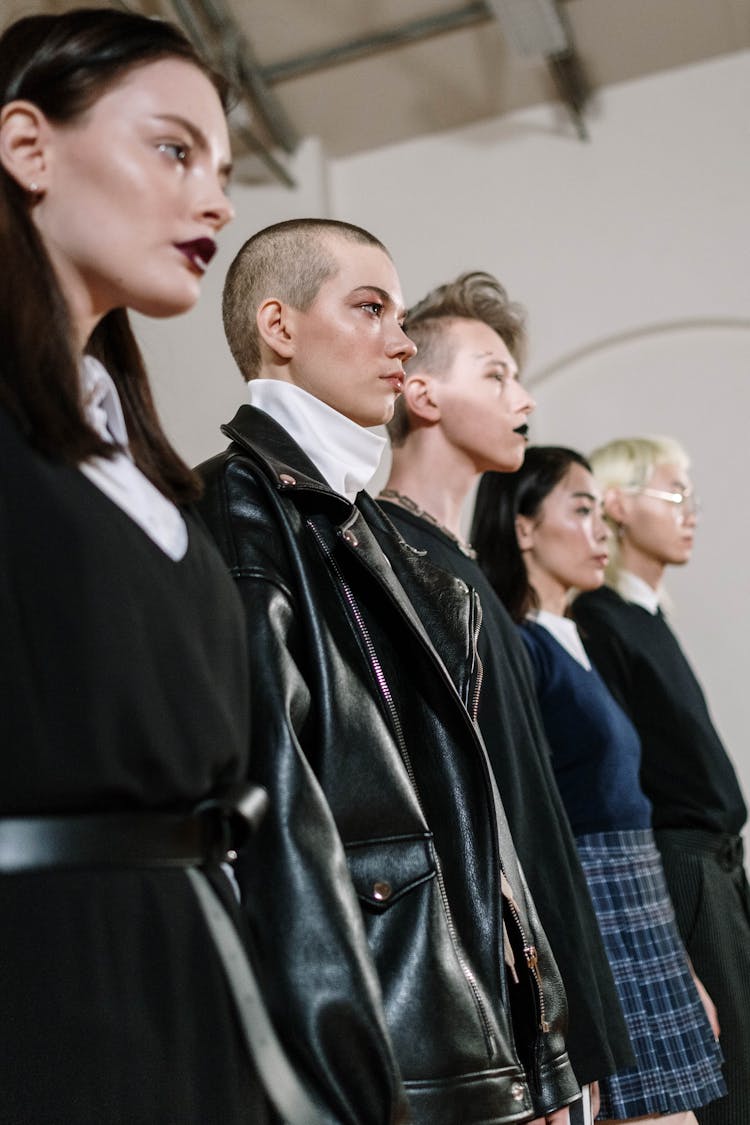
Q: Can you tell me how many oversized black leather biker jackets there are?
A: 1